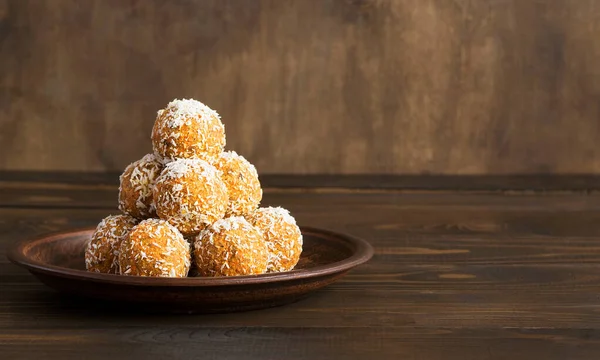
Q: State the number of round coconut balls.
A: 8